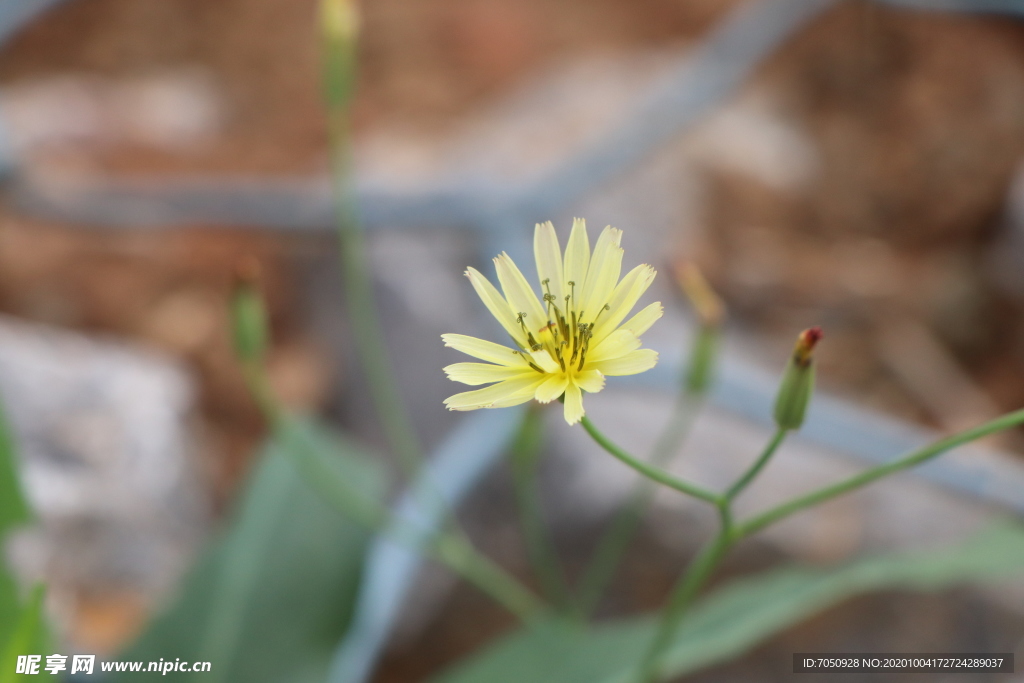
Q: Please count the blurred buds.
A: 3